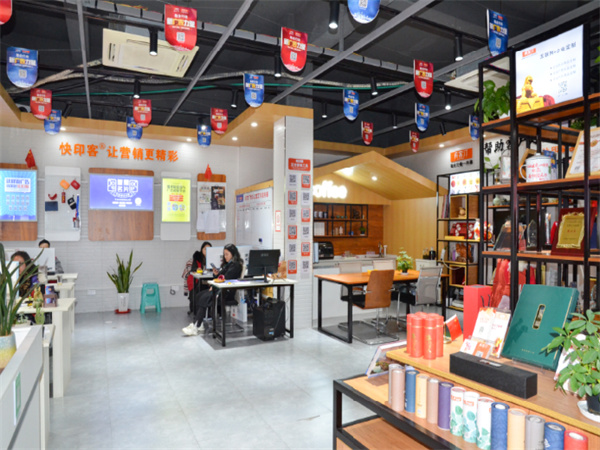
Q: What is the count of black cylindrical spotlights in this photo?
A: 13